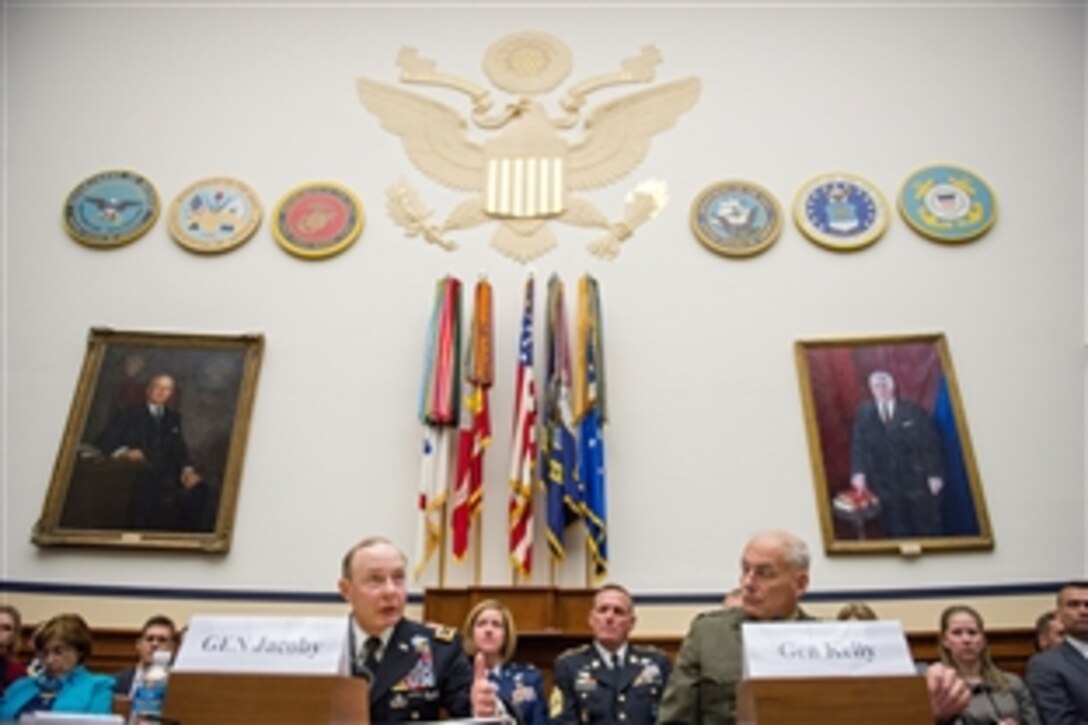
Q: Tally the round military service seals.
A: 6